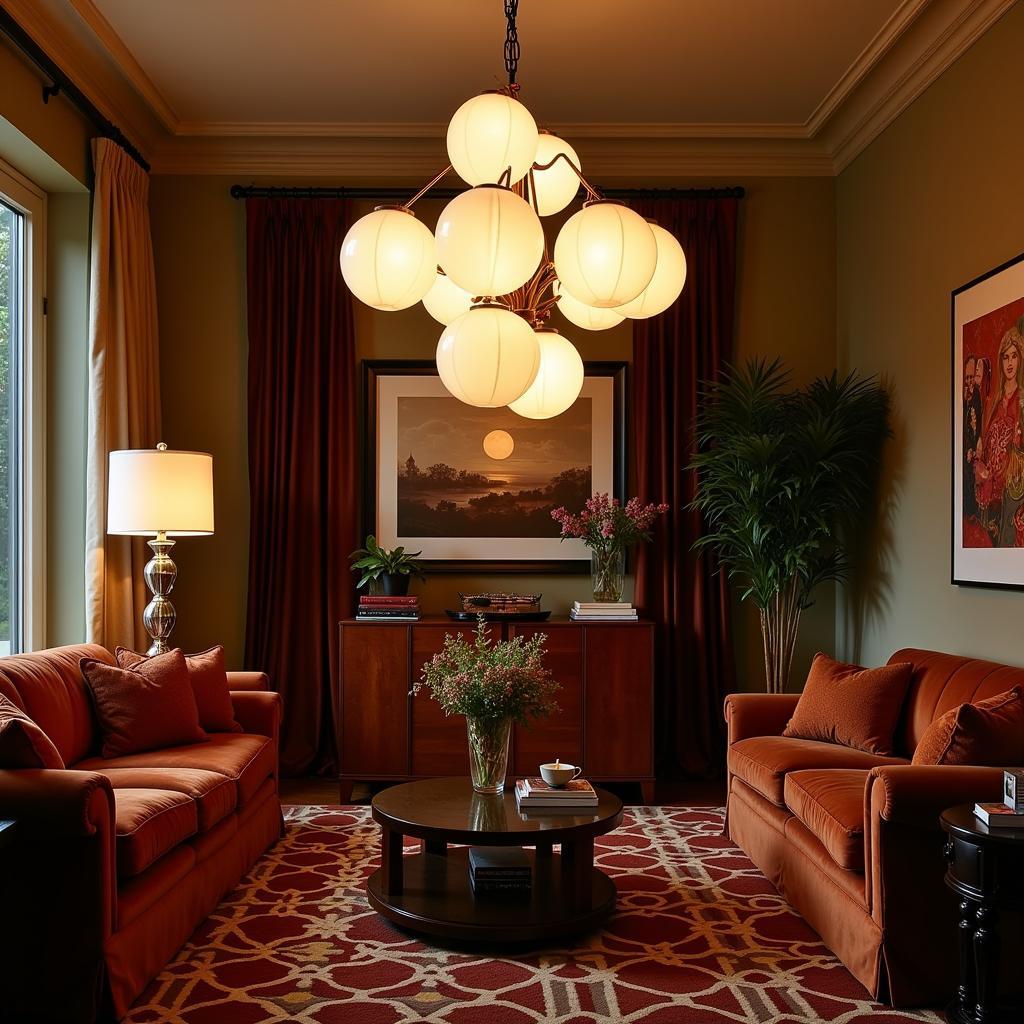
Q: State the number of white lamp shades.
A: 11